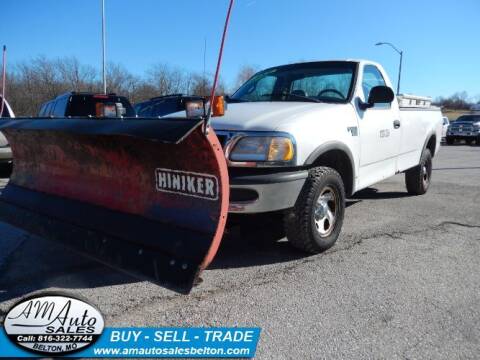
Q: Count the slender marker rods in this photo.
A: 2